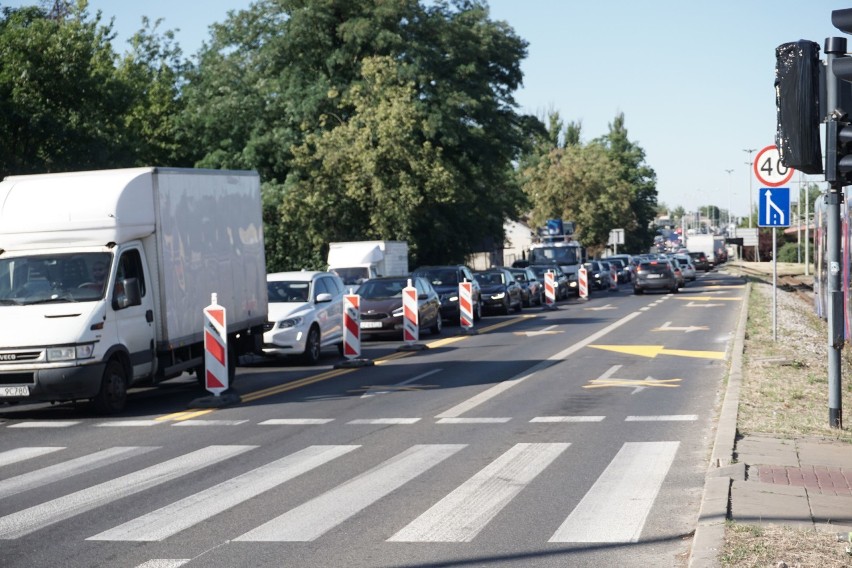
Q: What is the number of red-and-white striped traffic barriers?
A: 7